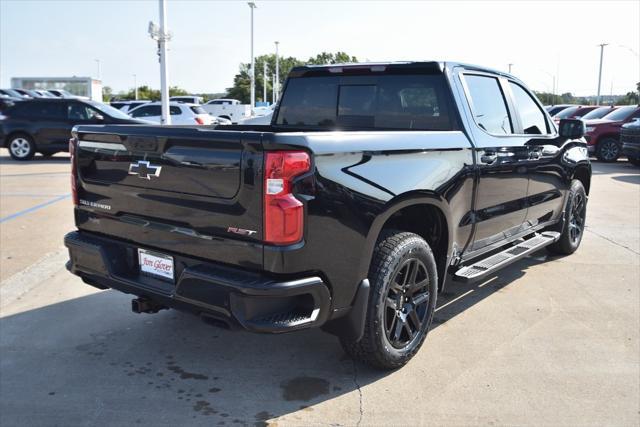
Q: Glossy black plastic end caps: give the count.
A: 2